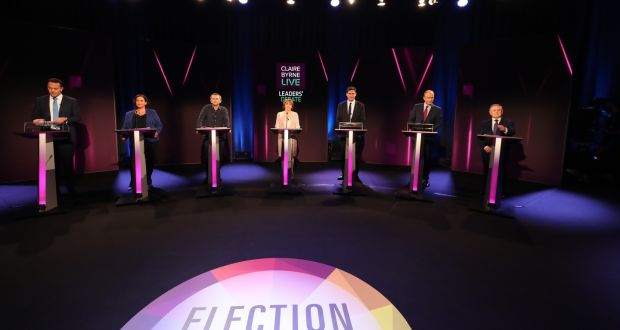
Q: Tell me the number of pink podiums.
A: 7